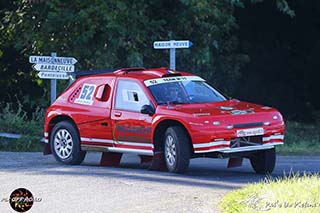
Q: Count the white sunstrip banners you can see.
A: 1